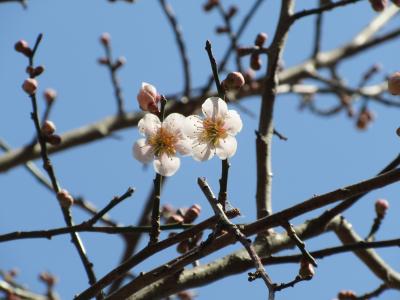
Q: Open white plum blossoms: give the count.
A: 2